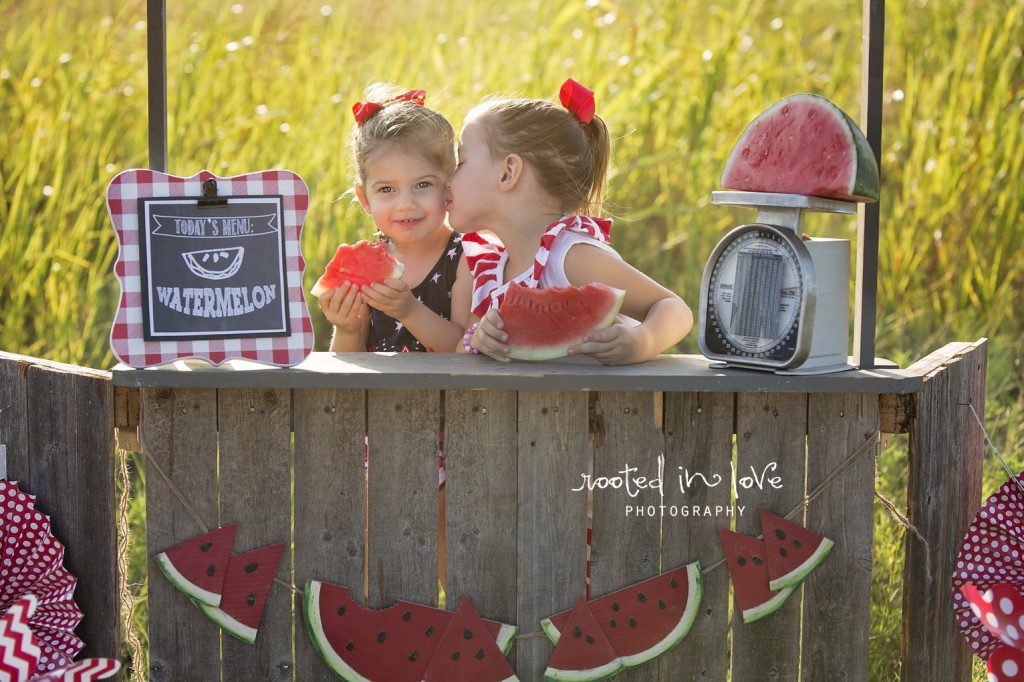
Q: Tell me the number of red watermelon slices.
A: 11